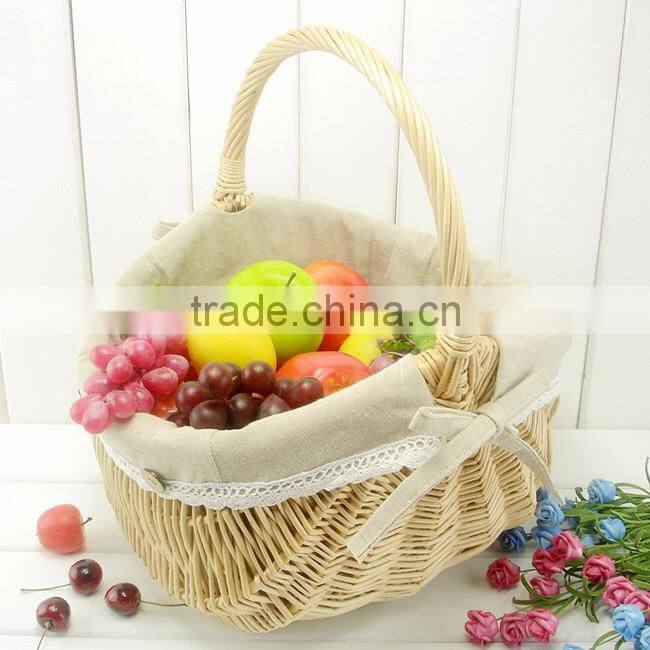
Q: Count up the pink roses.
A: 10